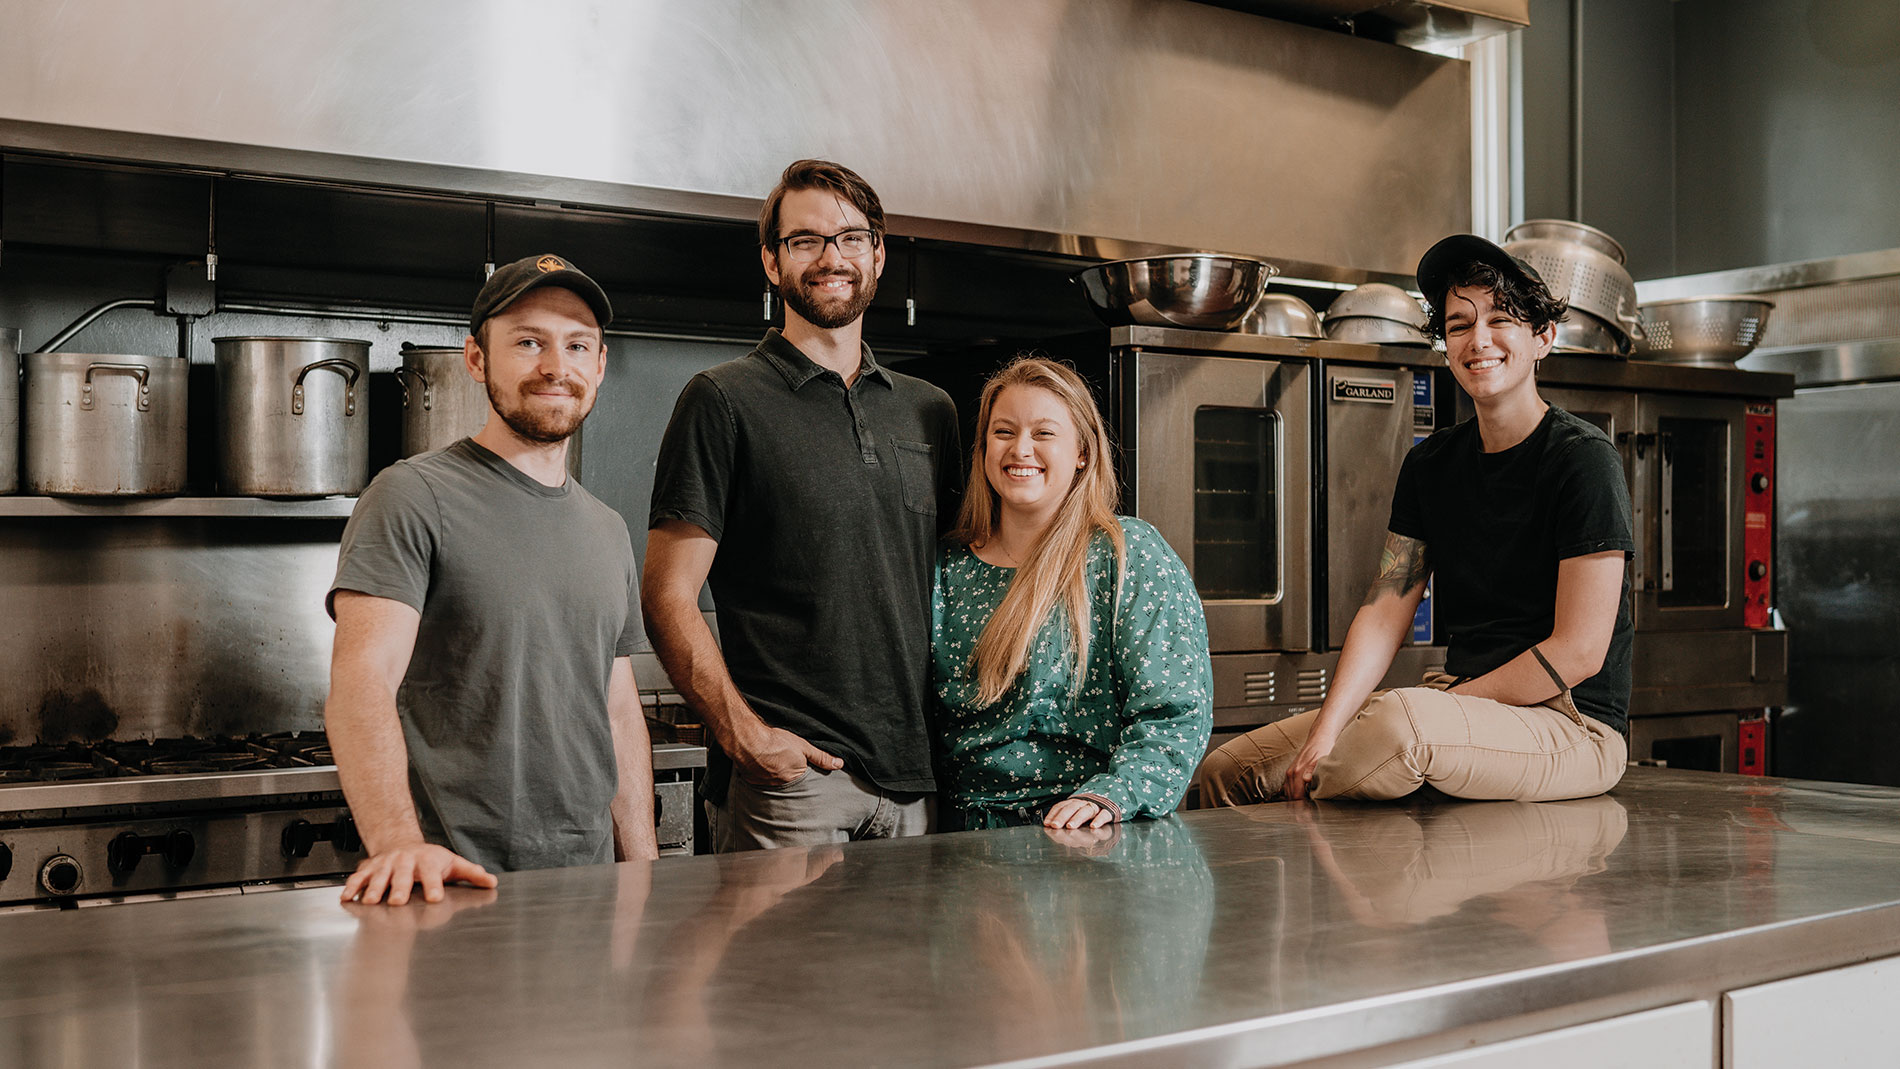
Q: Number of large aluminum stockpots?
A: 4